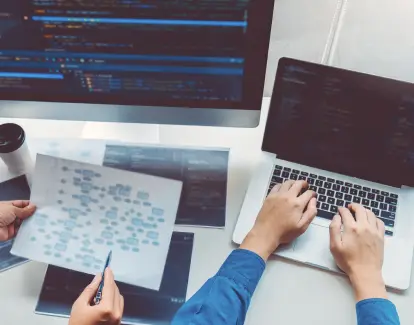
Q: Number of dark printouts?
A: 3